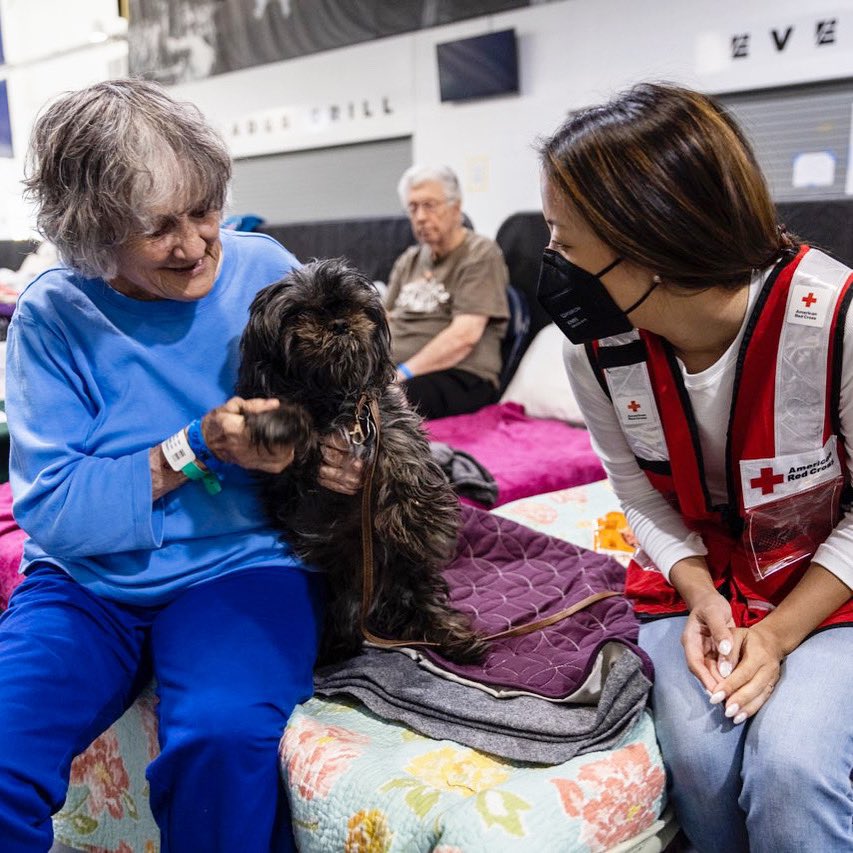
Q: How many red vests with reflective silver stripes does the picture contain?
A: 1